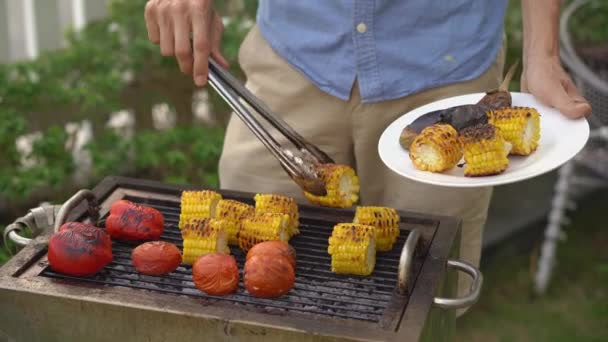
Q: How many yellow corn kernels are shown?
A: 11